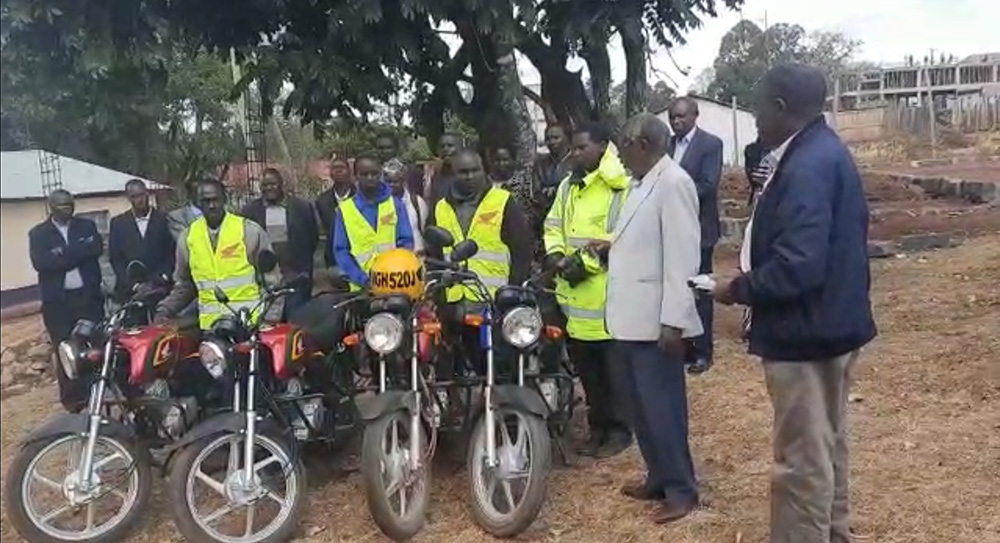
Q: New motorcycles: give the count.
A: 4